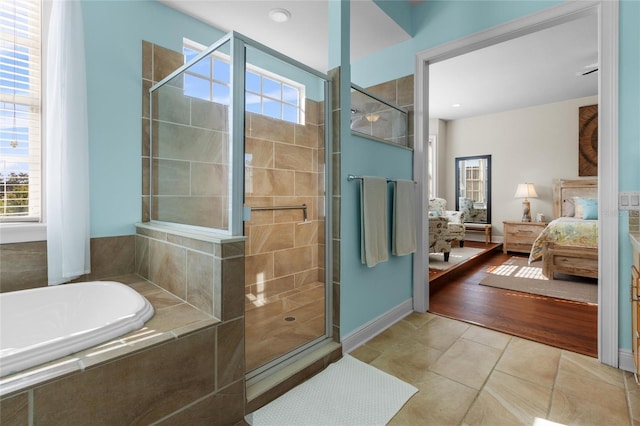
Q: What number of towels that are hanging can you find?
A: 2